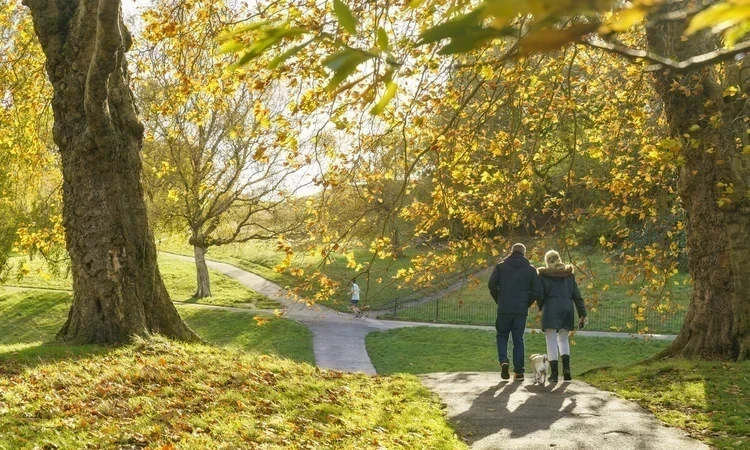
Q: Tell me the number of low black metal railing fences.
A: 1